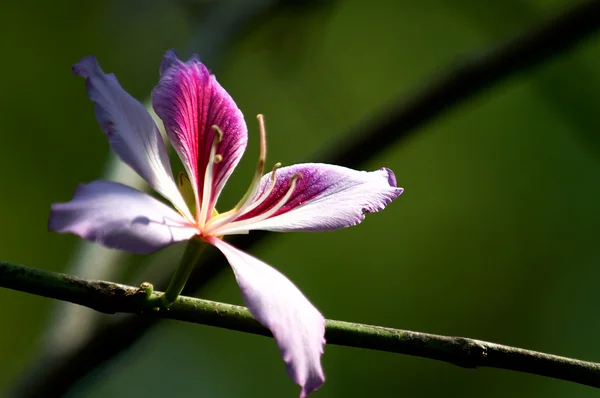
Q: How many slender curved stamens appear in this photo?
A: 5